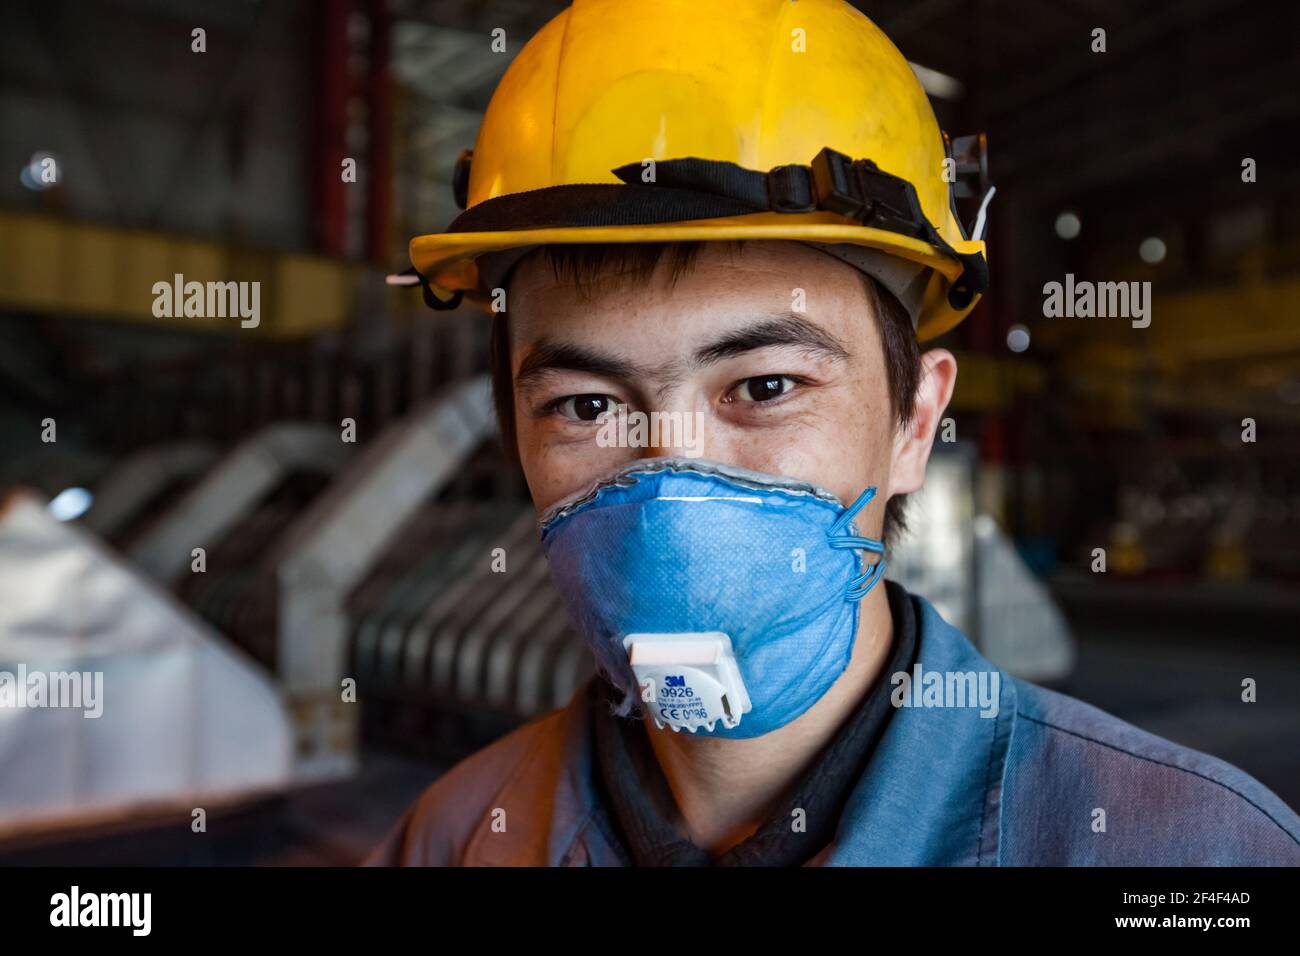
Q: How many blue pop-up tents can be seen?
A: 0